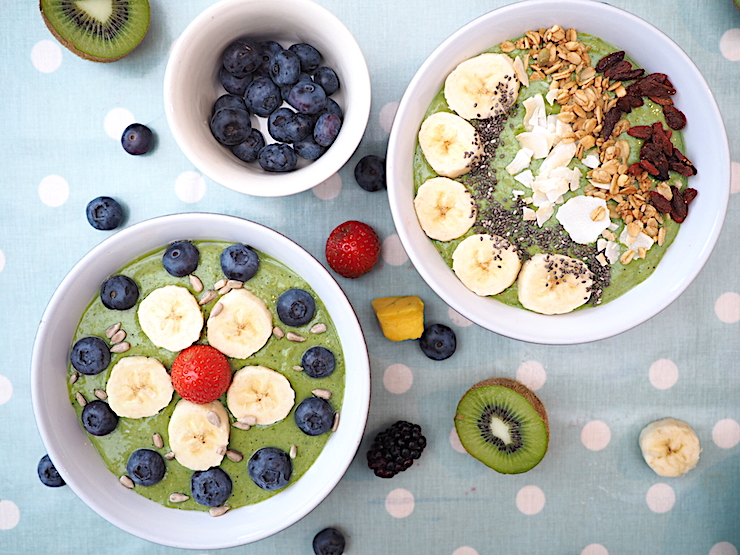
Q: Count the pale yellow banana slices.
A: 11